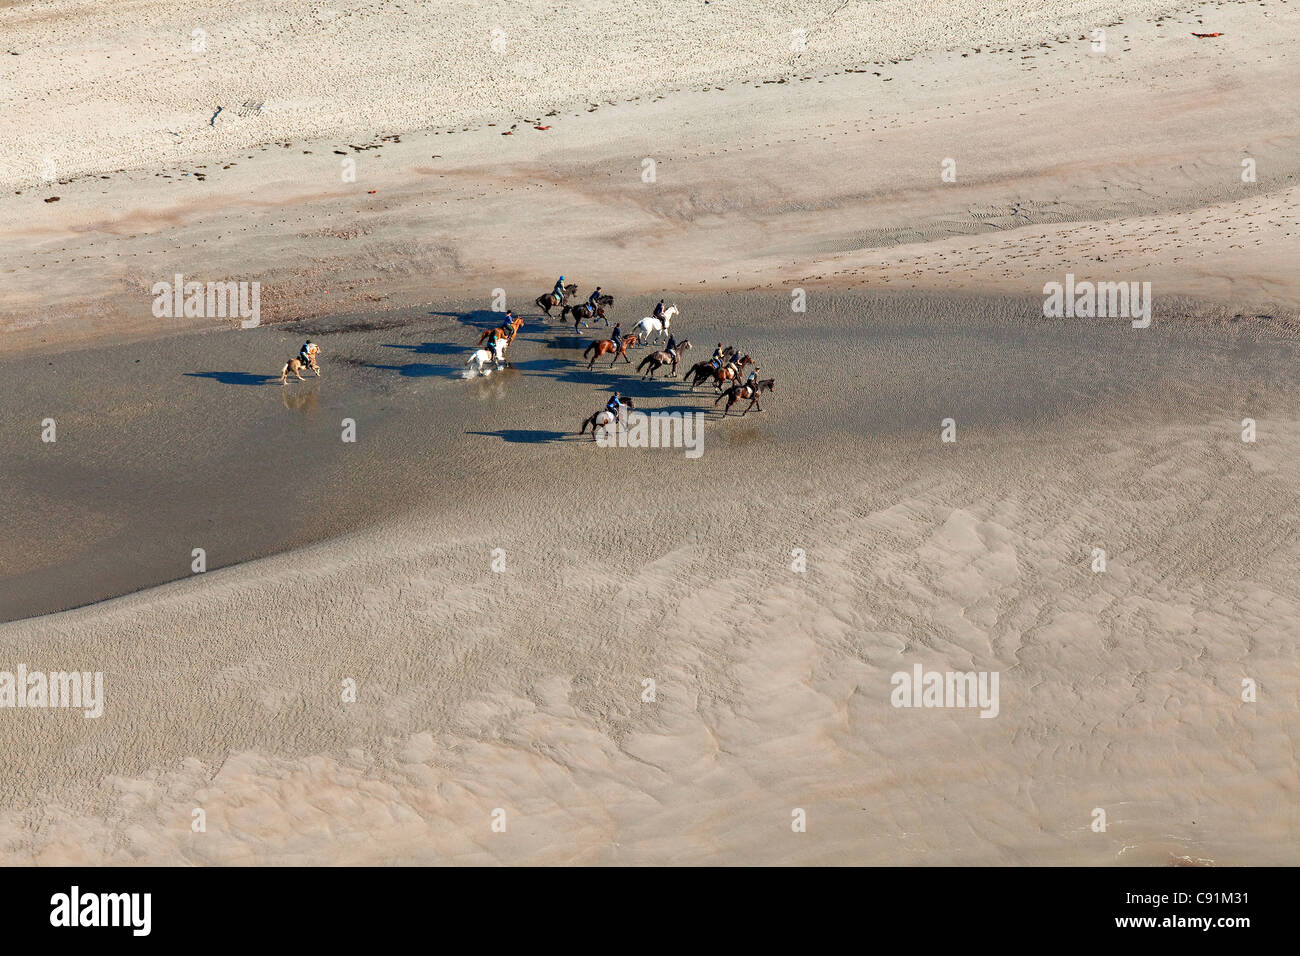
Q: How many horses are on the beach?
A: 12